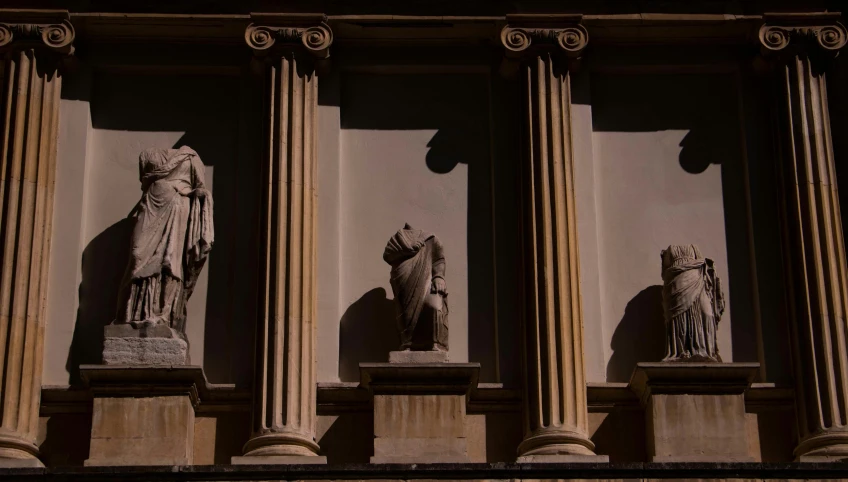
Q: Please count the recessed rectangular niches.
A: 3